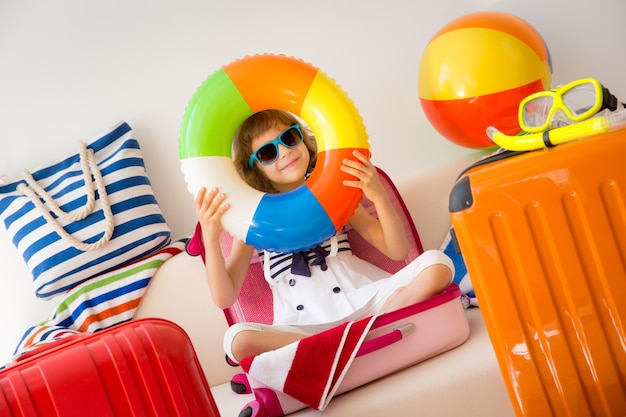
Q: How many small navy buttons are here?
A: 4